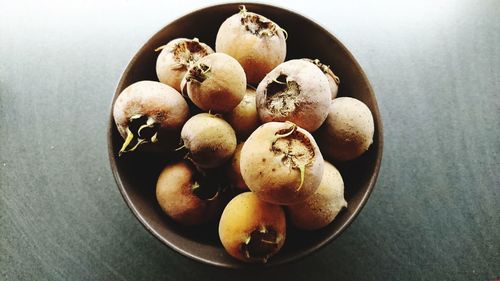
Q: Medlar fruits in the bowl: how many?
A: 14